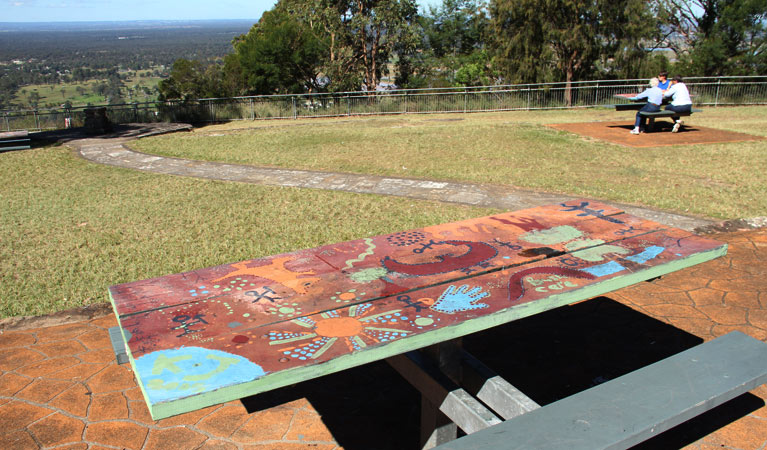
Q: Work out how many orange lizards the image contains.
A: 1